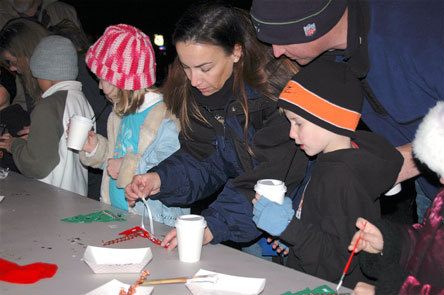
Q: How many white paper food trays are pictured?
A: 3